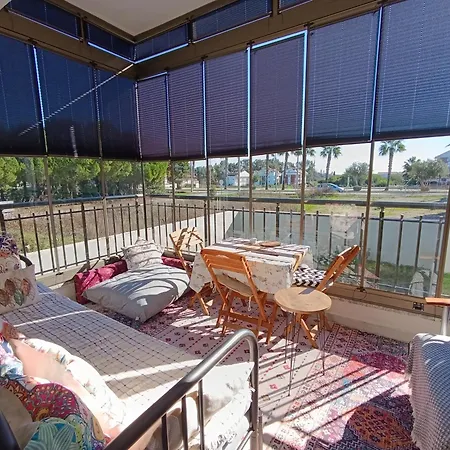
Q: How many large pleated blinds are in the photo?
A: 9